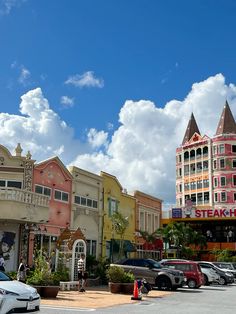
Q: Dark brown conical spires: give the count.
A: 2